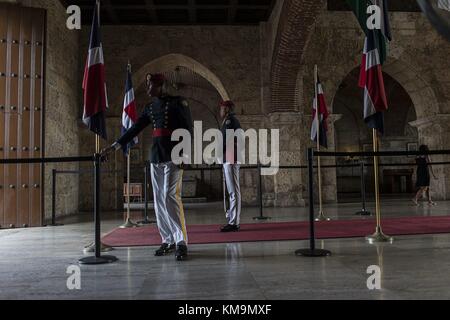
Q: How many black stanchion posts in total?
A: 6